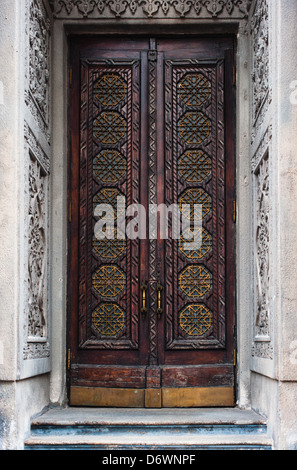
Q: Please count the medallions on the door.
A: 14